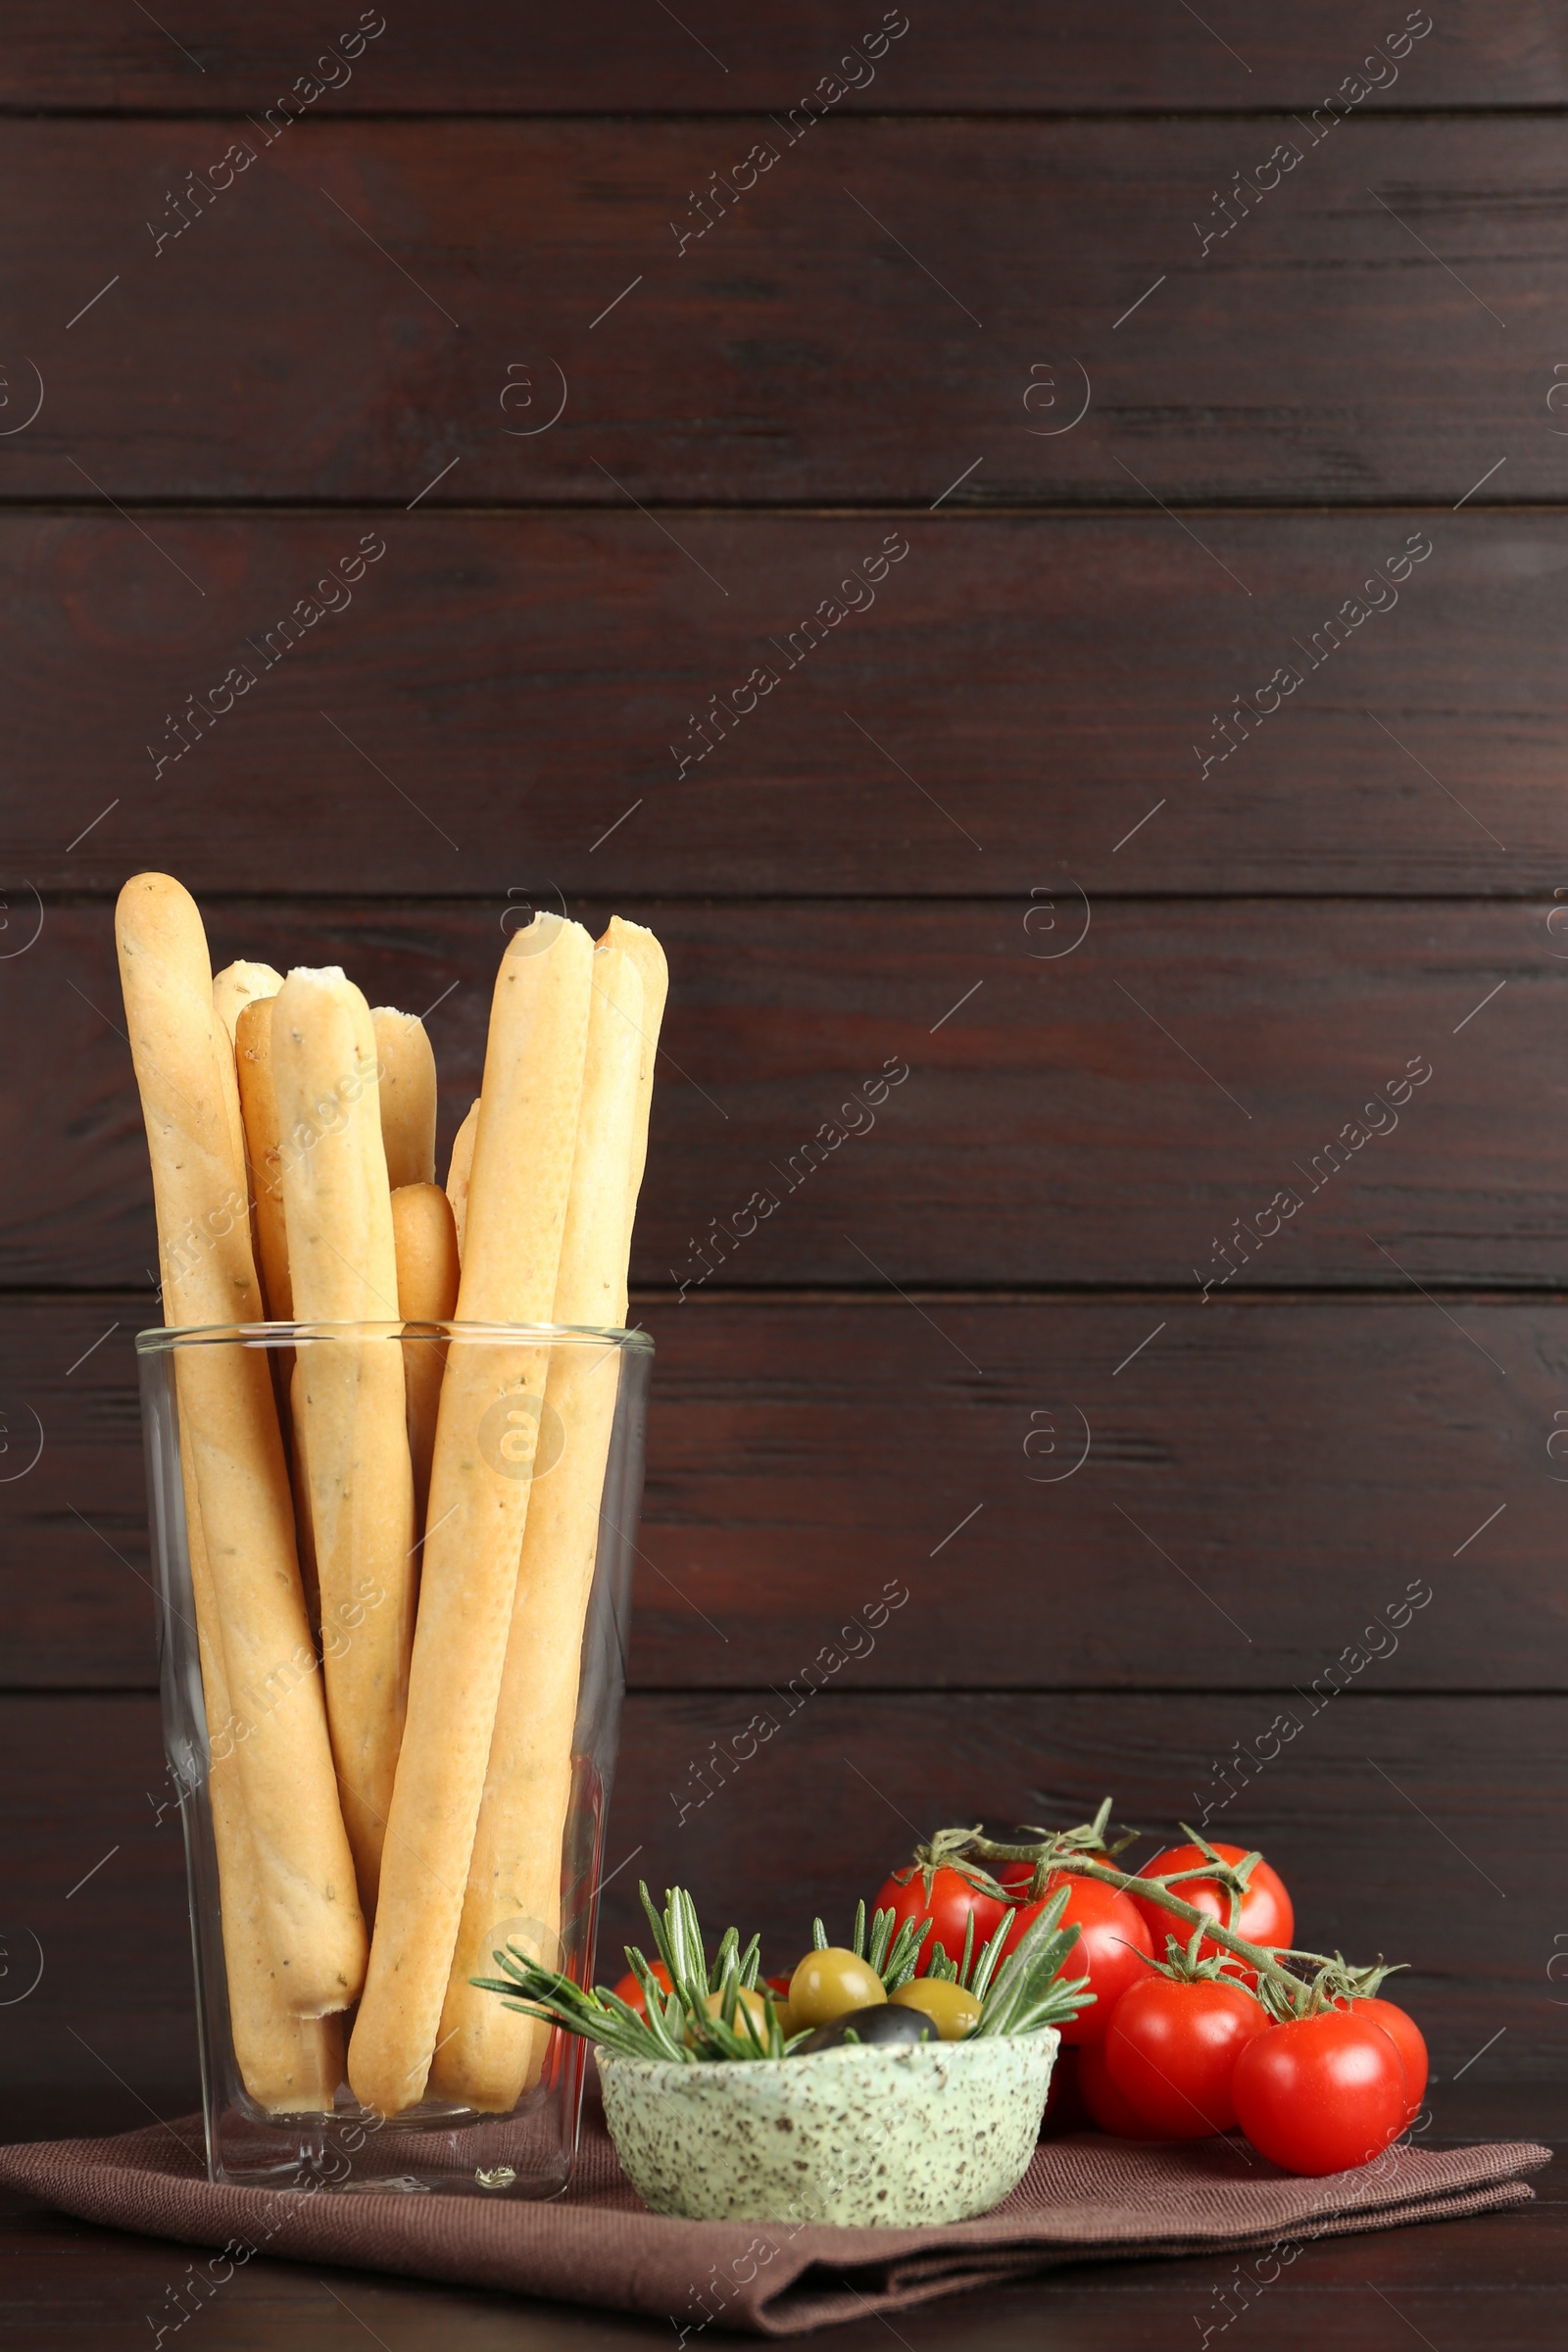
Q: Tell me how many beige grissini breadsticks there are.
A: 11